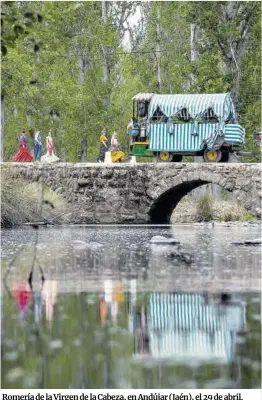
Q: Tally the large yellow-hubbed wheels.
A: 2